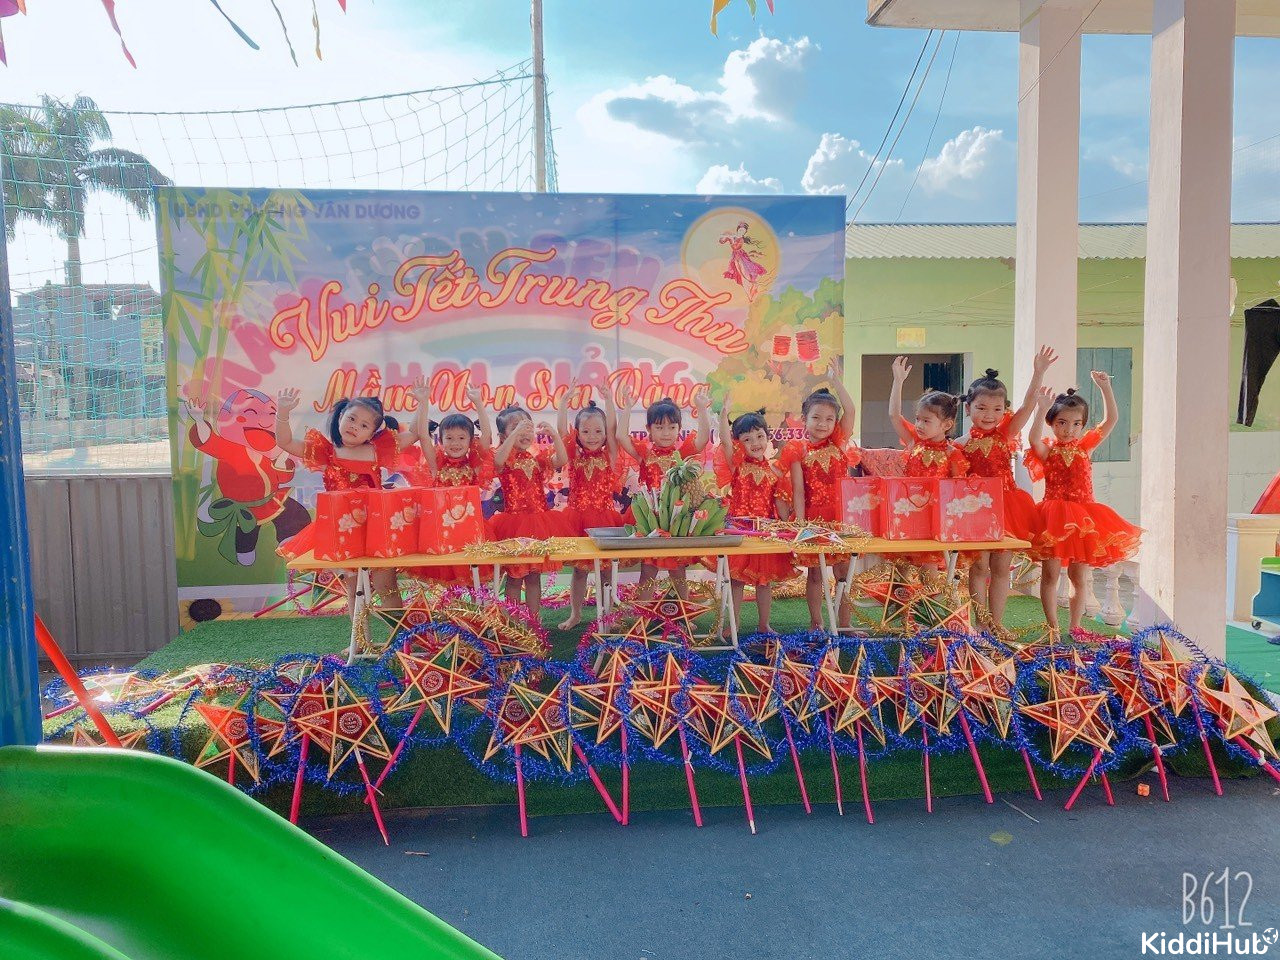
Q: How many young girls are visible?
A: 10